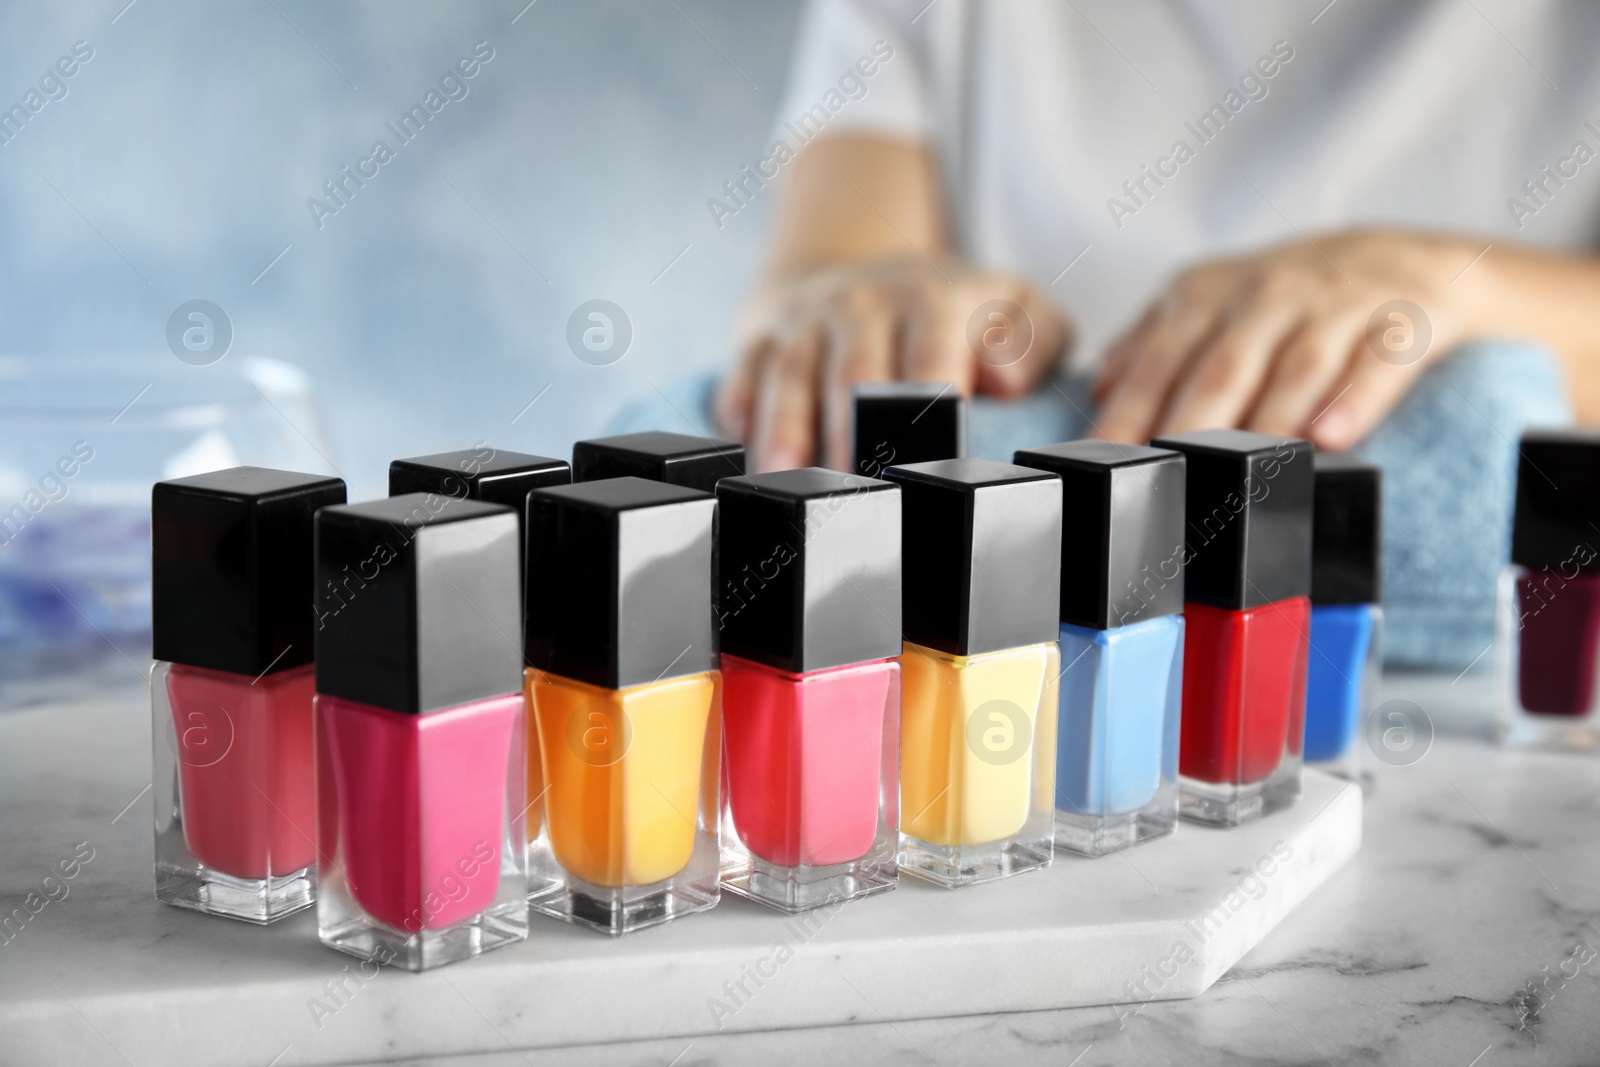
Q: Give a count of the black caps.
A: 12